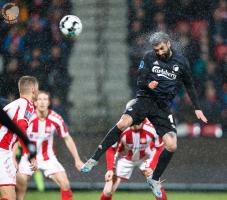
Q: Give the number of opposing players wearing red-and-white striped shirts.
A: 3